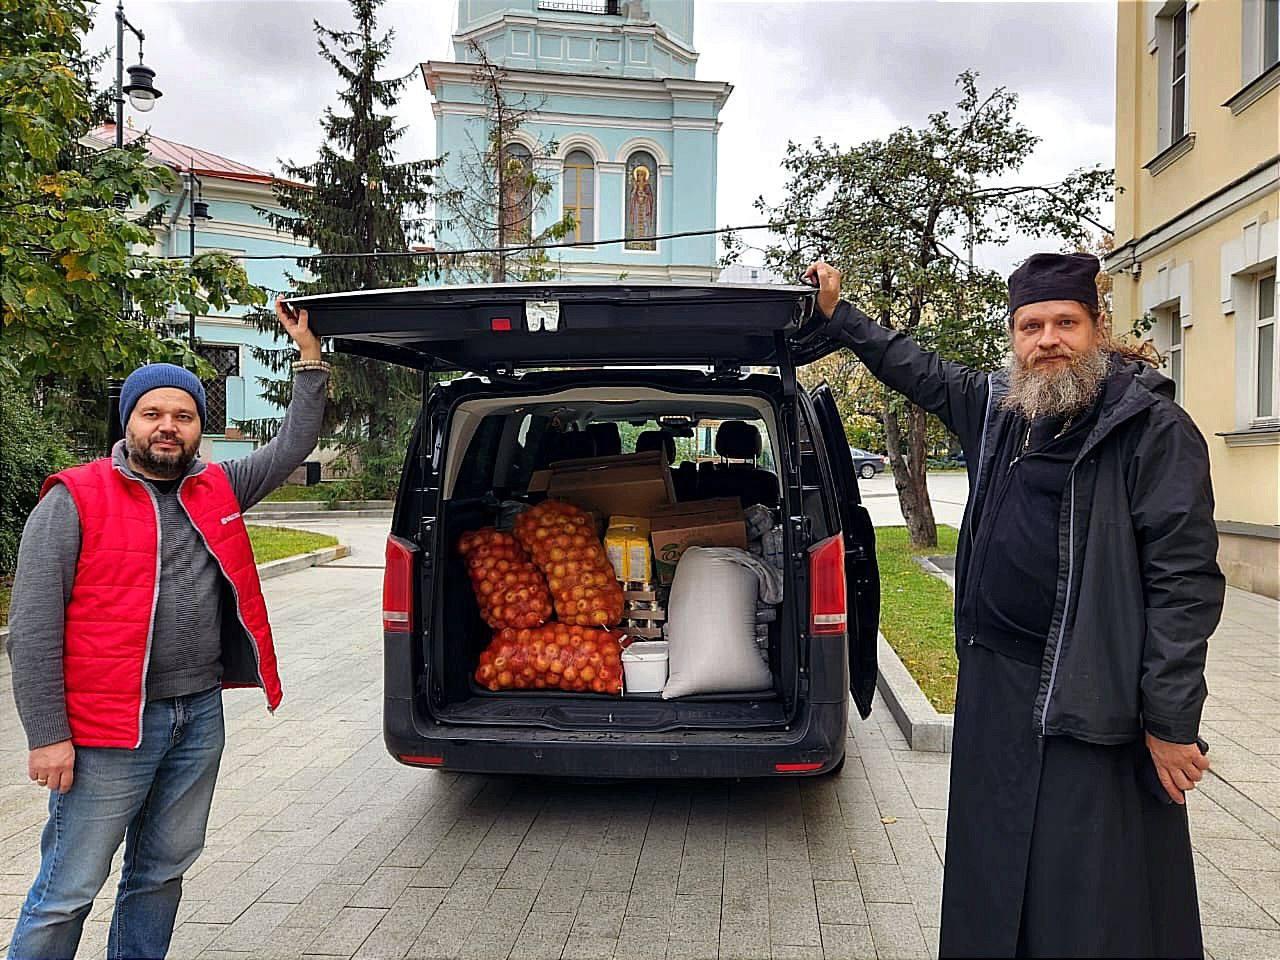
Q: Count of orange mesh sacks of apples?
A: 3